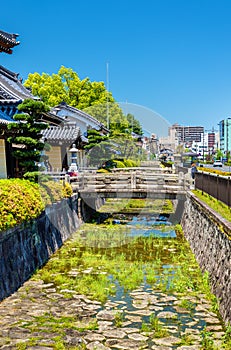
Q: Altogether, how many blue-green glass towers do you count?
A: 1